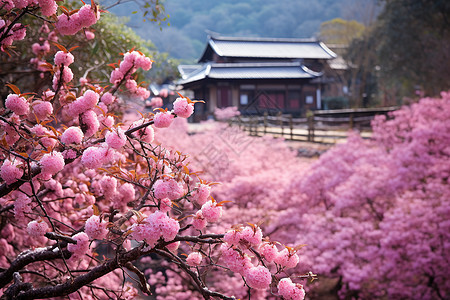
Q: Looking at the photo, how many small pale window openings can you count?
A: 2